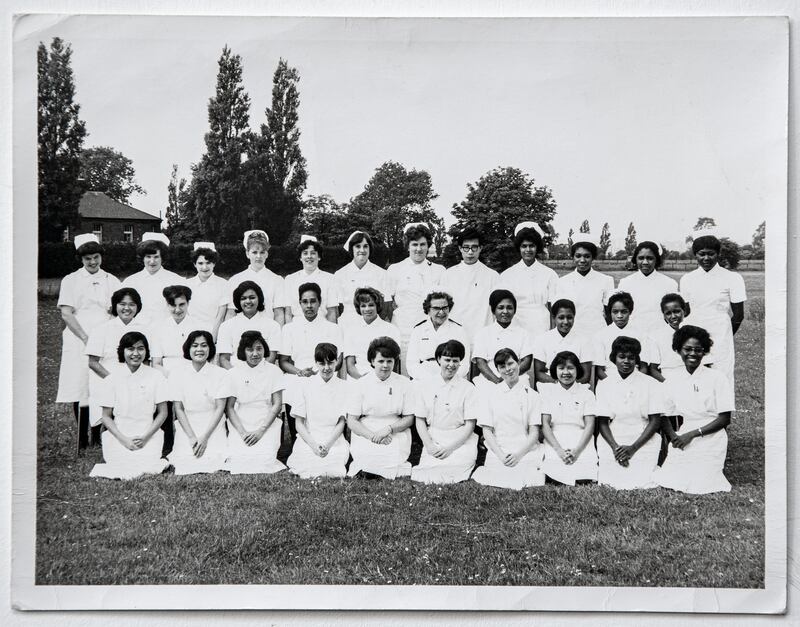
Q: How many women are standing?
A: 11